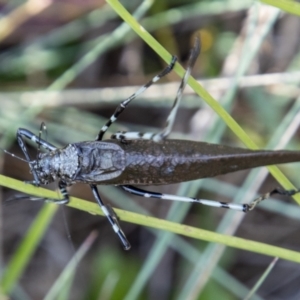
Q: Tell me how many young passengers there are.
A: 0